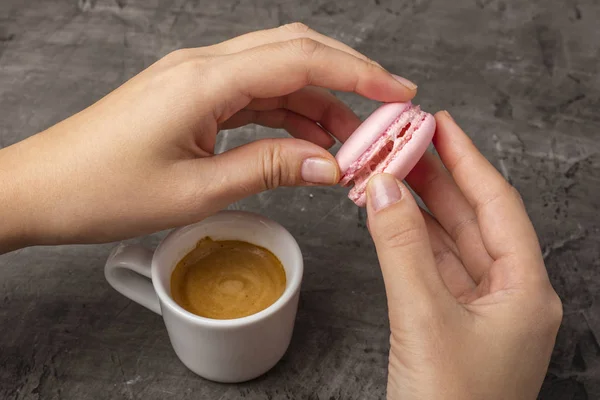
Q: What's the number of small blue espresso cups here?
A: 0